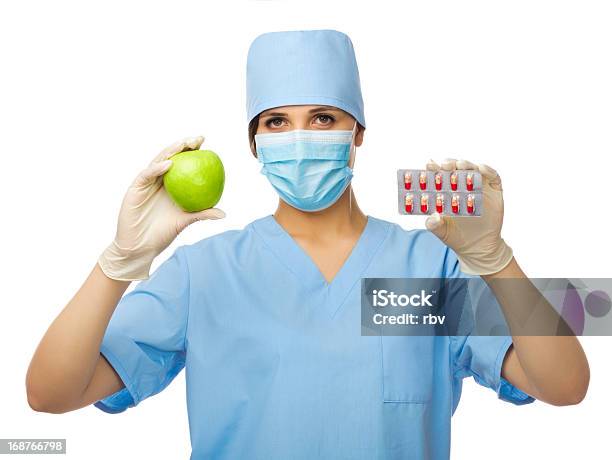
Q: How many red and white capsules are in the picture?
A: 10